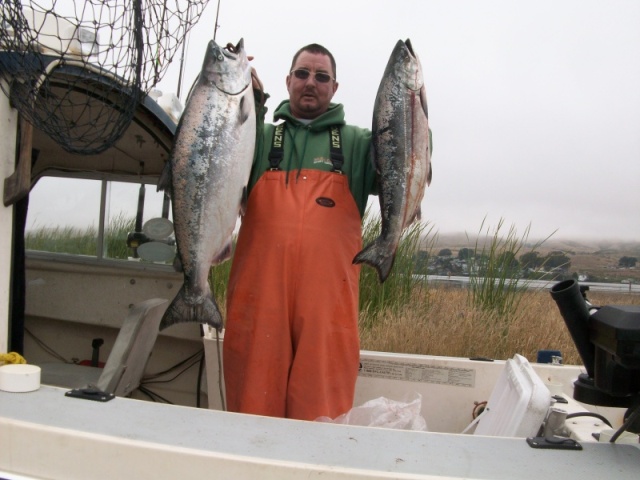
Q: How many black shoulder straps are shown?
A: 2